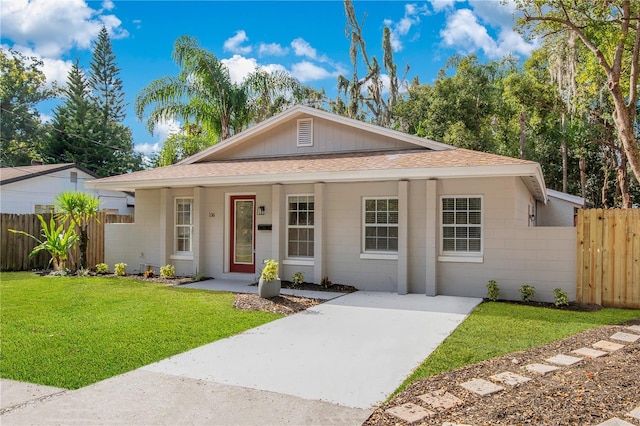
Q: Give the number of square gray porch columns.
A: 6